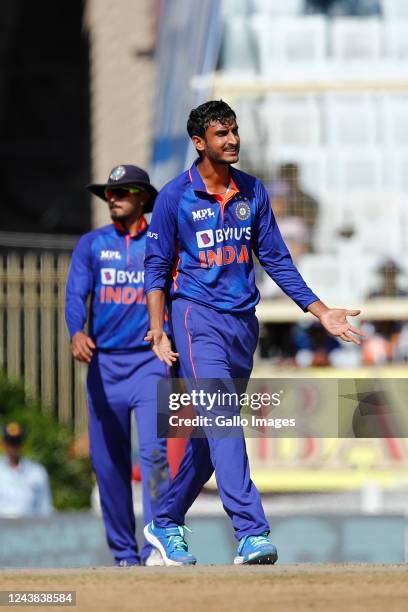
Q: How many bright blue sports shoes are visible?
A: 2